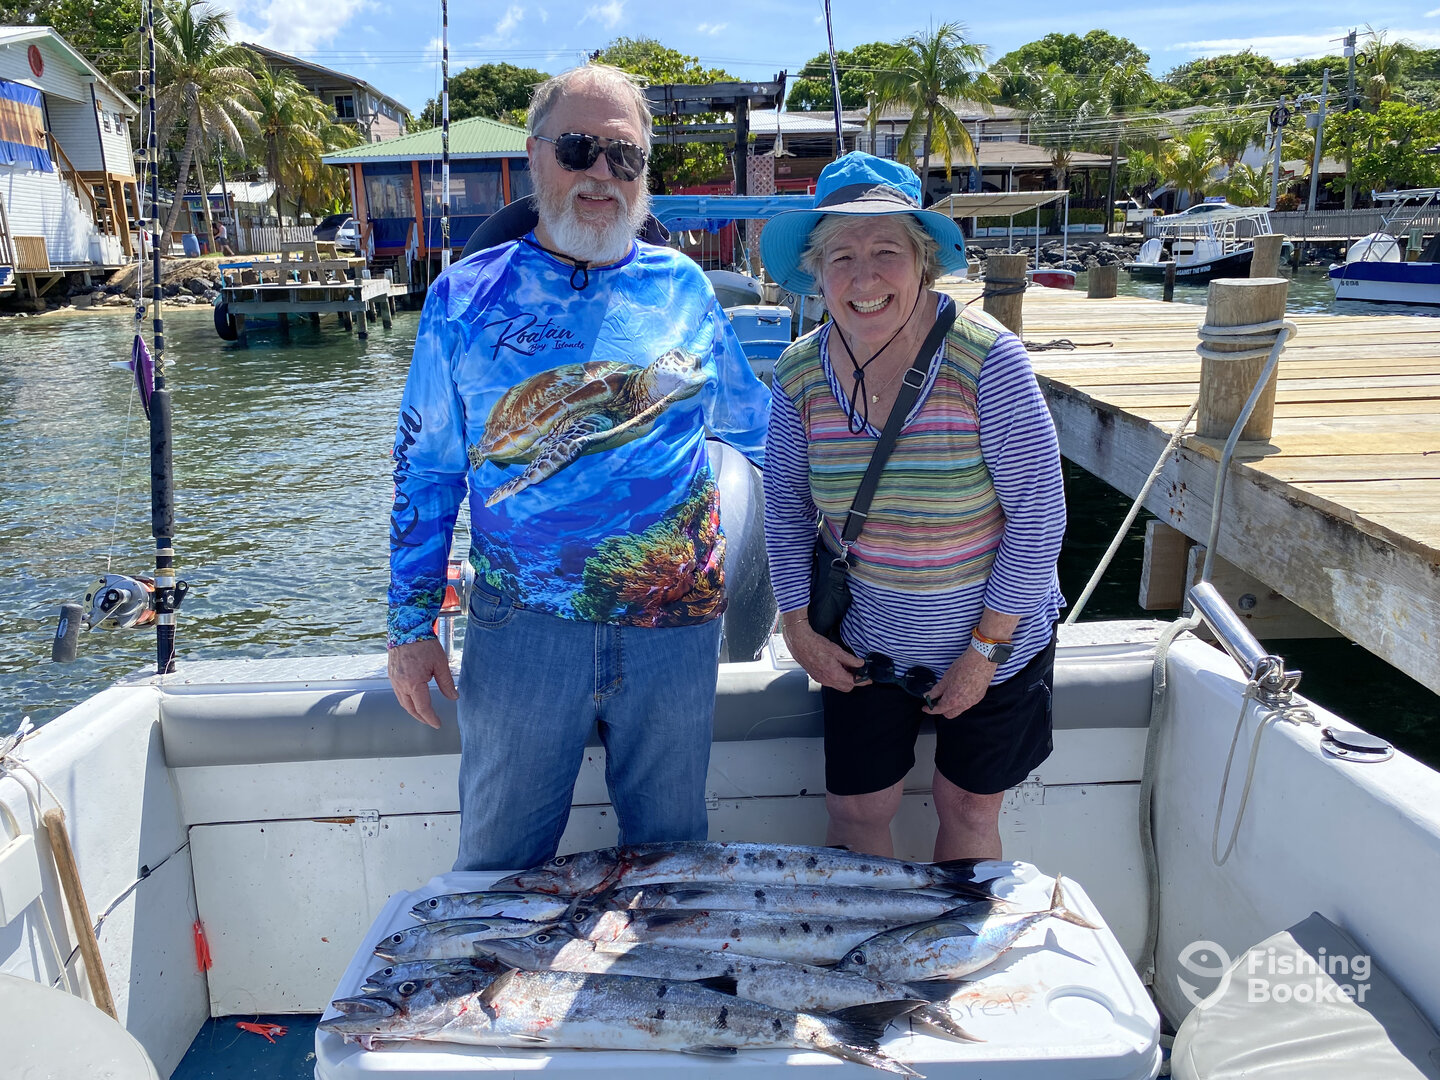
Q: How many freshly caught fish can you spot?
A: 9